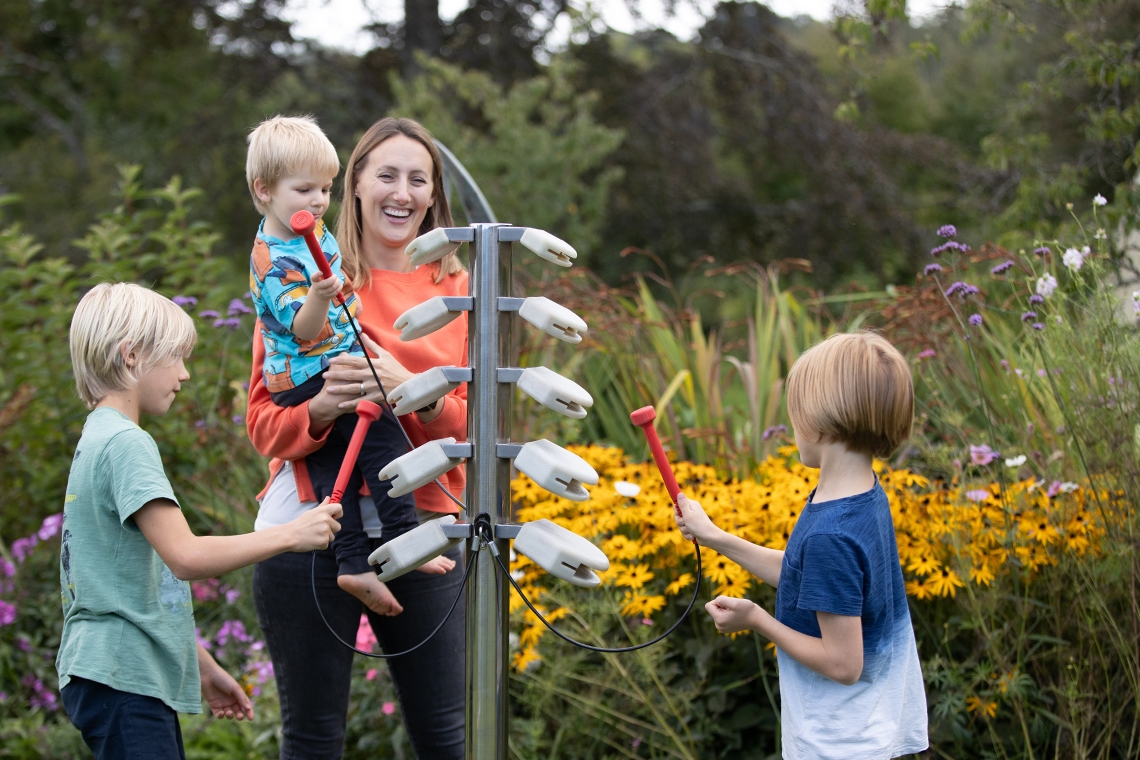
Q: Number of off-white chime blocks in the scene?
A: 10